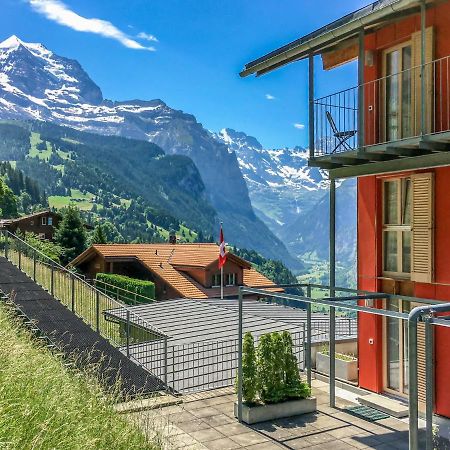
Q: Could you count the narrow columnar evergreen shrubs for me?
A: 4